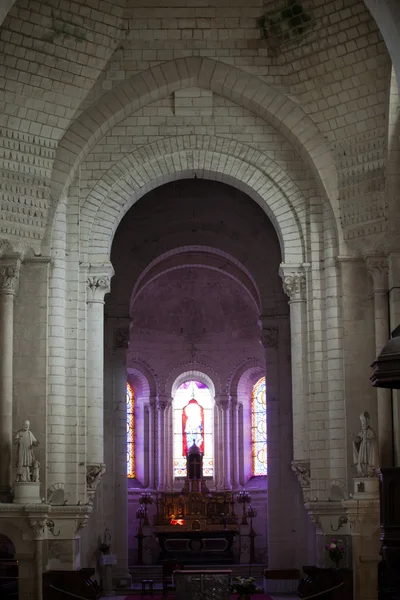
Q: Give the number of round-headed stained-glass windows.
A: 3